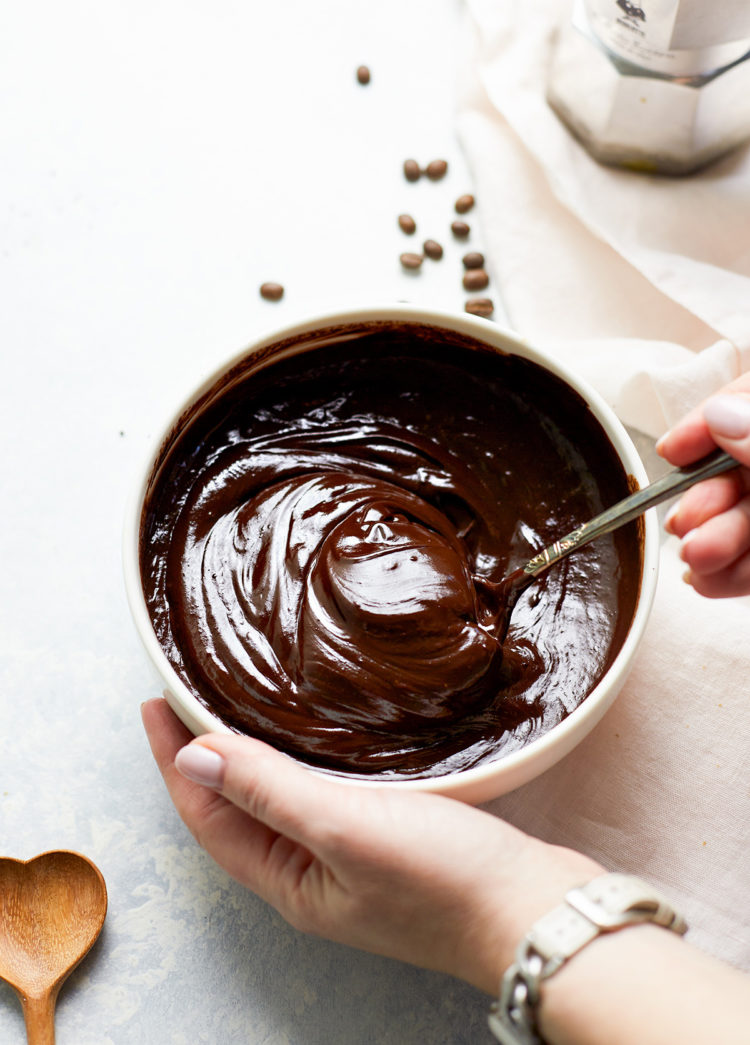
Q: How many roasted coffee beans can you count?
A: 12